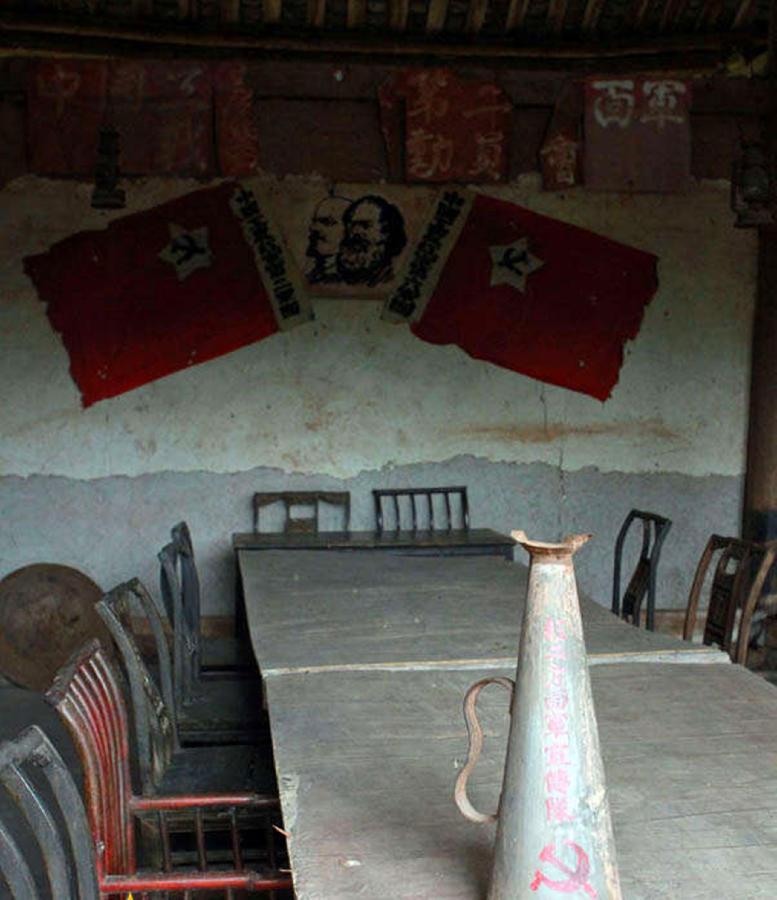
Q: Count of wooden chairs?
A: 9